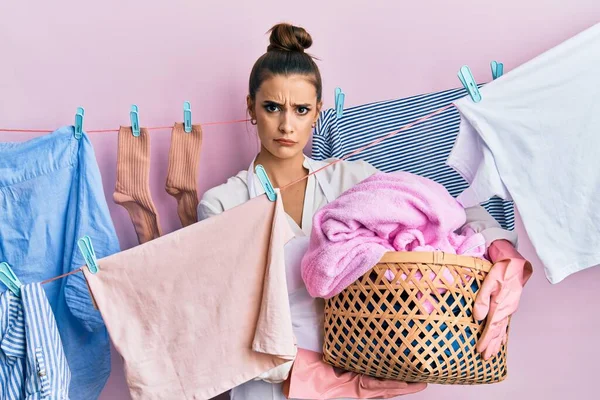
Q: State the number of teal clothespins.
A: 9